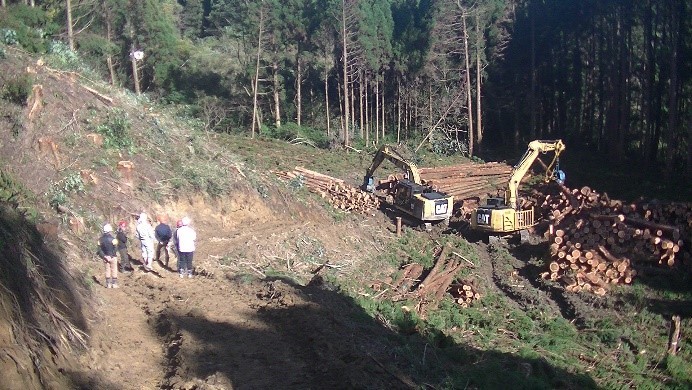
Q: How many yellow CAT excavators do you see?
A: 2